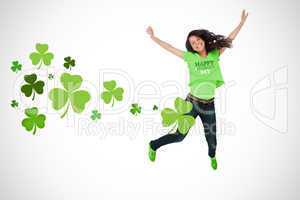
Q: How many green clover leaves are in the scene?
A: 13